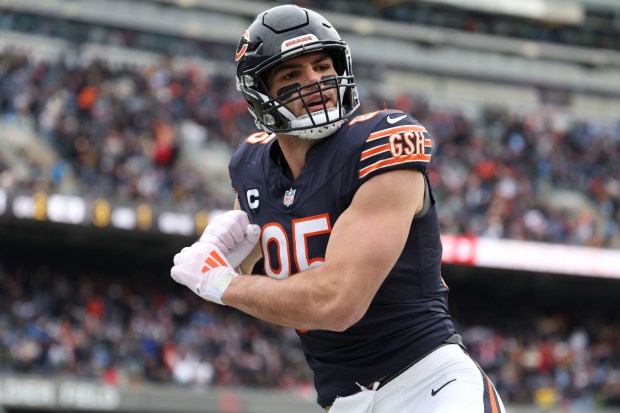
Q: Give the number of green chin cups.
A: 0